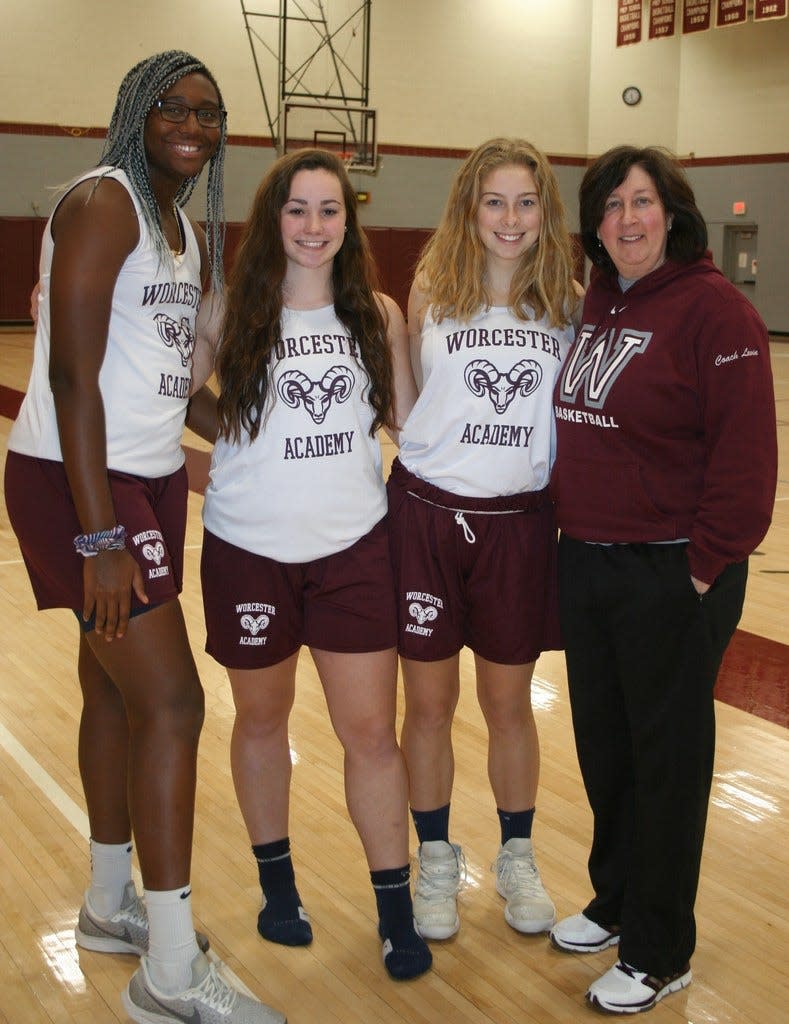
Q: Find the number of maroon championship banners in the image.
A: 5